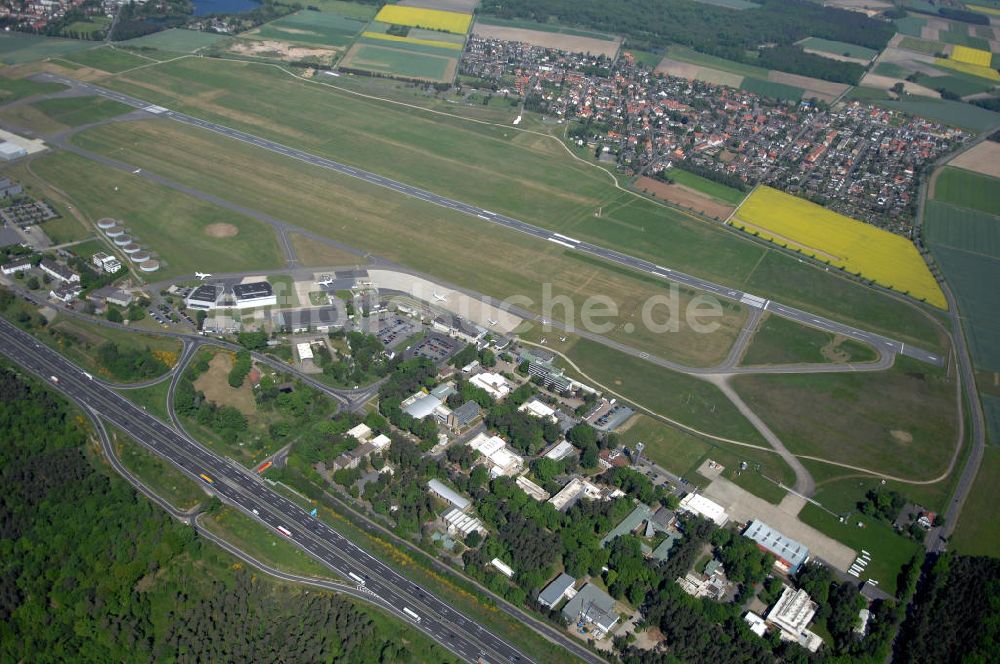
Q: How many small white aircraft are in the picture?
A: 8